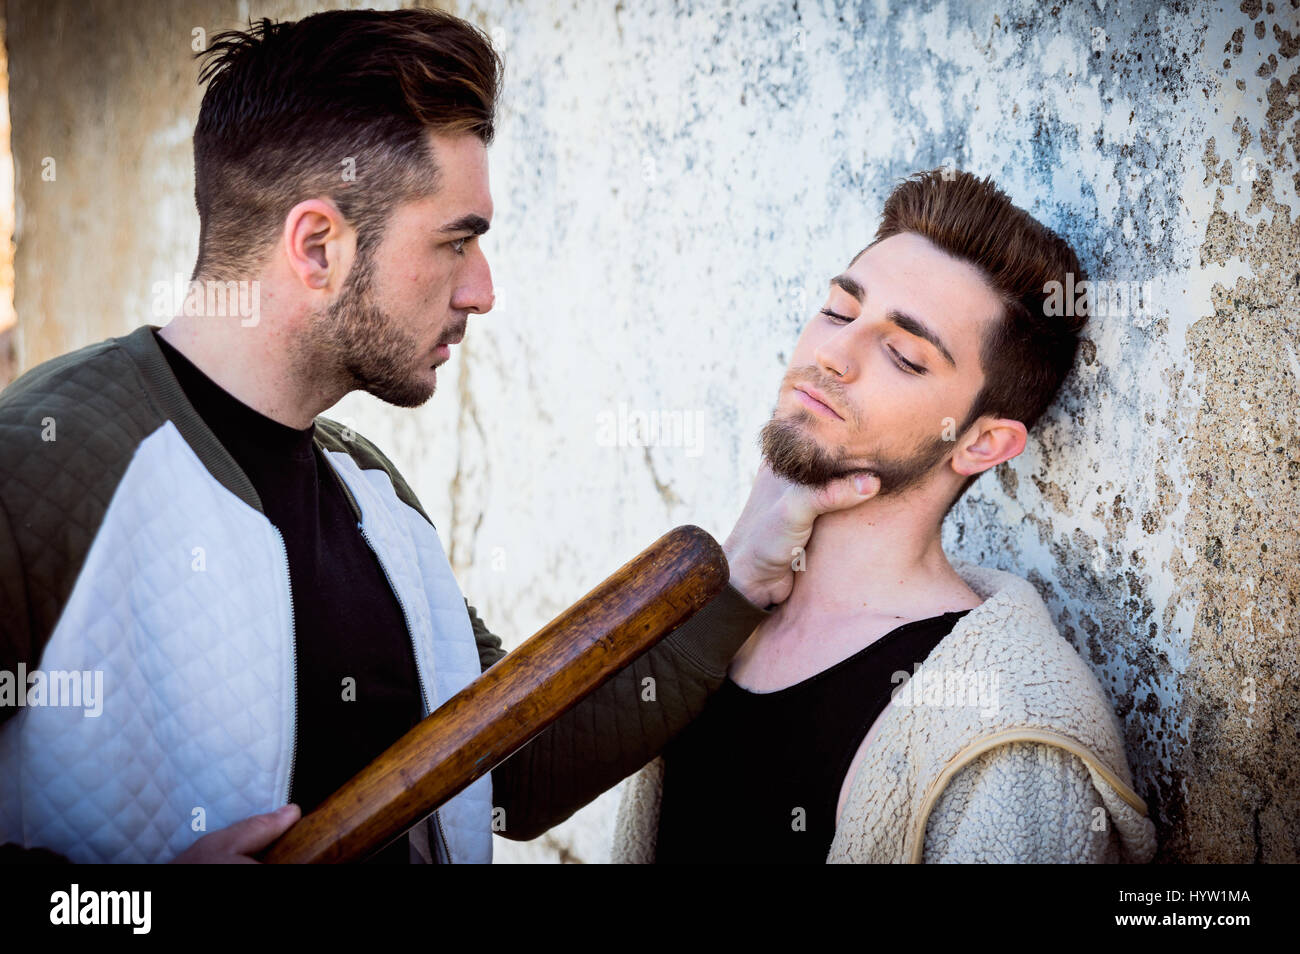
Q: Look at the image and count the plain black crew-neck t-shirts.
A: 1